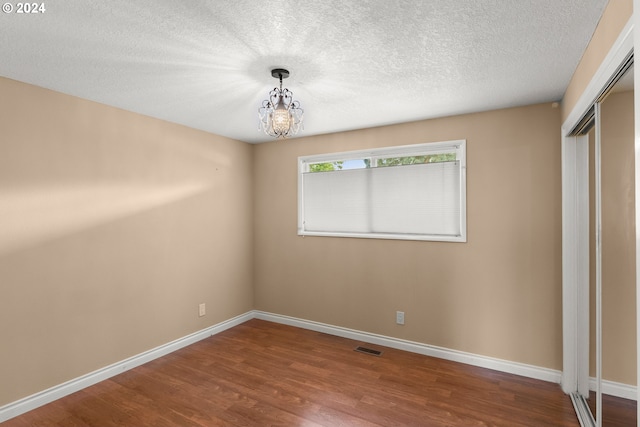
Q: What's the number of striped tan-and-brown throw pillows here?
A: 0